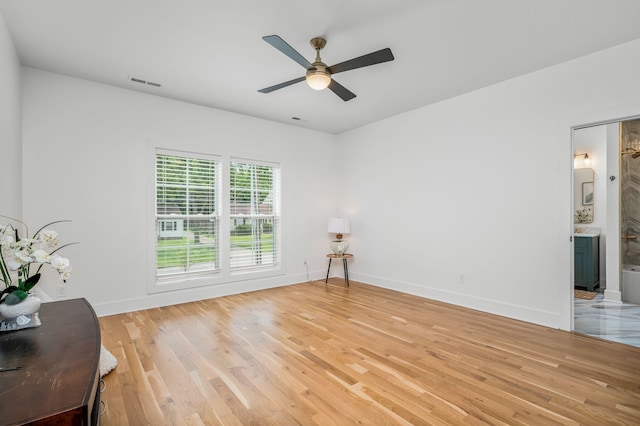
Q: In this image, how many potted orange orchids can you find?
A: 0